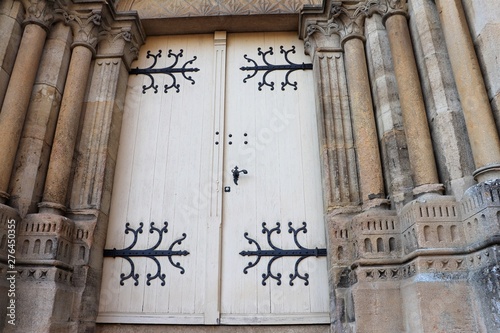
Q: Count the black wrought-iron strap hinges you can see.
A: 4